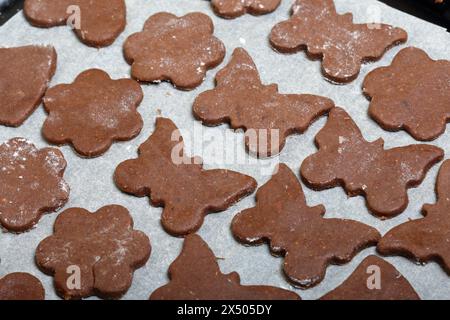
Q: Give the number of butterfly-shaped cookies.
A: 7